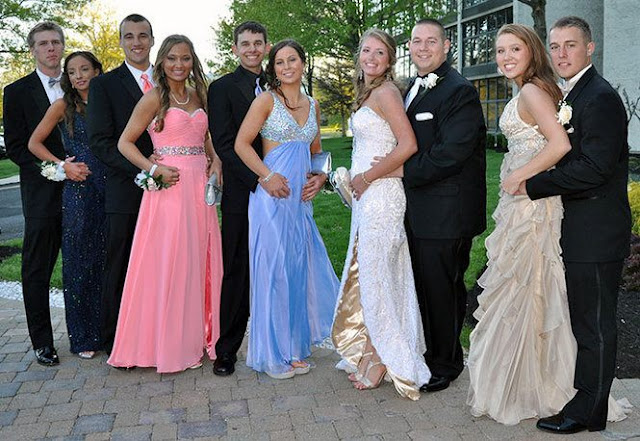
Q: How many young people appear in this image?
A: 10